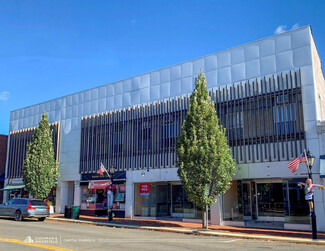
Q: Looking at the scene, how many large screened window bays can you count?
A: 2